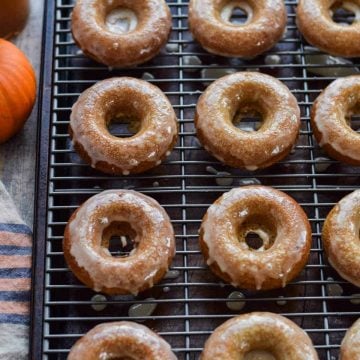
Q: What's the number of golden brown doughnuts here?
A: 12